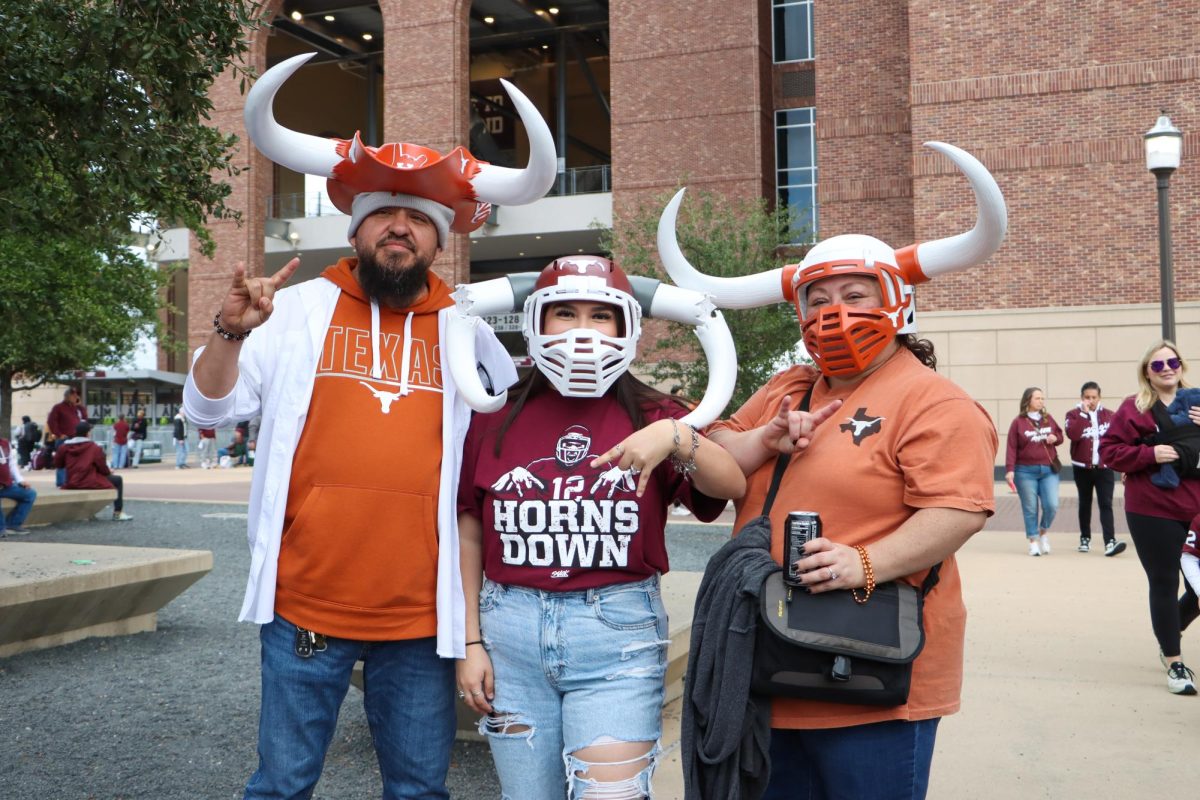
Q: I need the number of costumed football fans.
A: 3